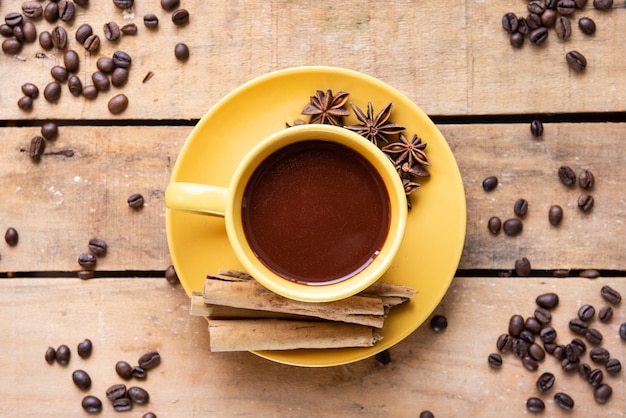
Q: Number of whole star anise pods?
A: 3